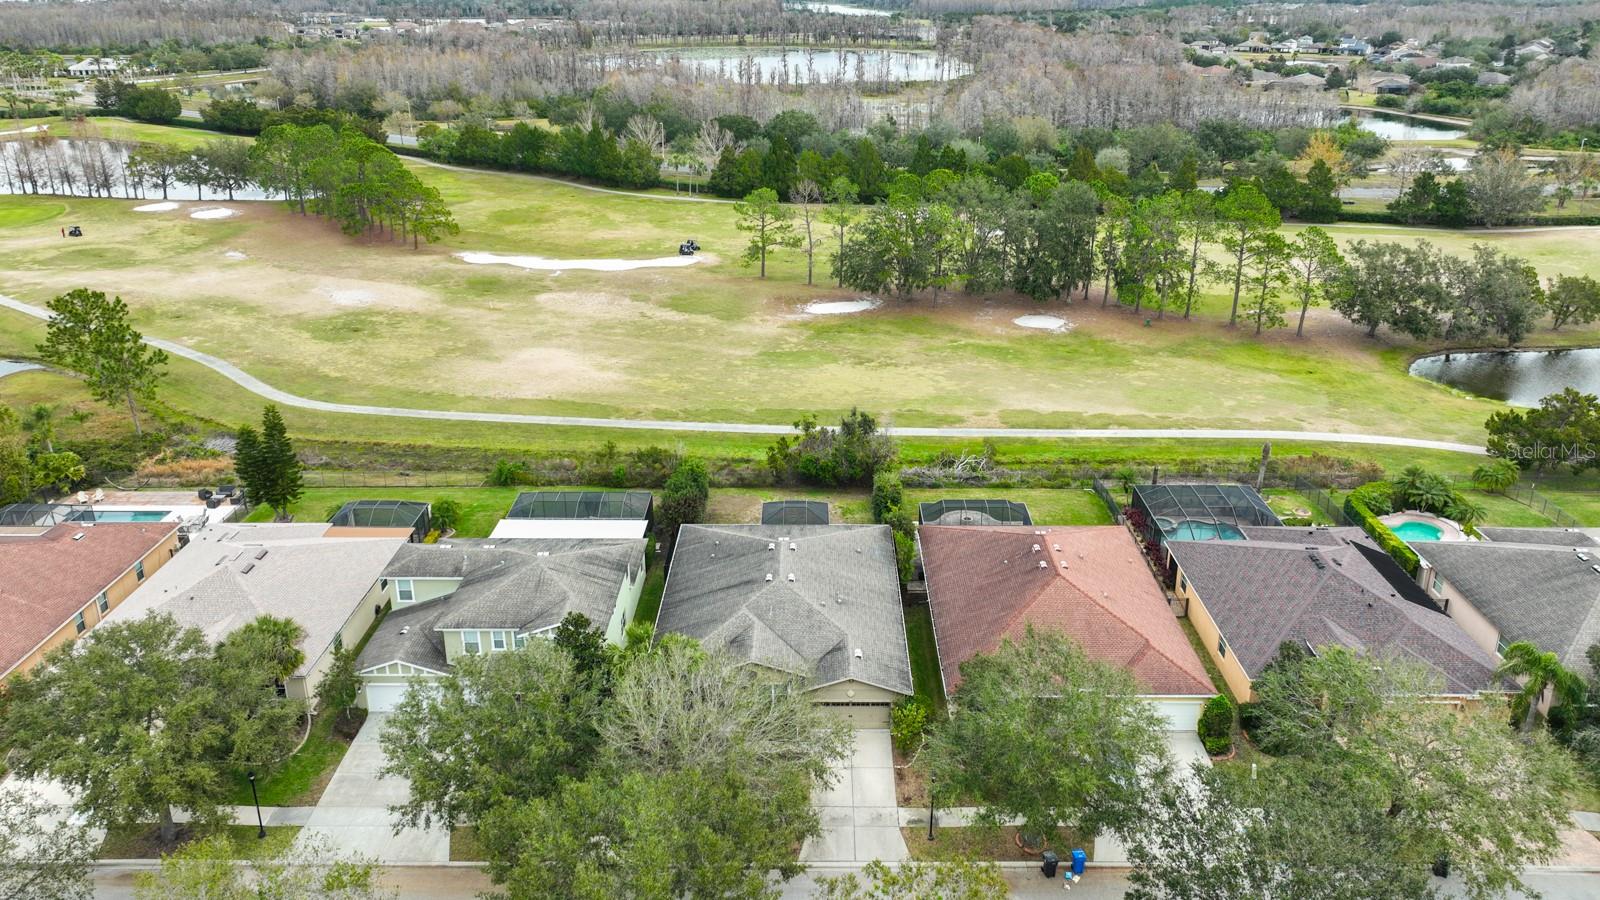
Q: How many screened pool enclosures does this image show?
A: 6